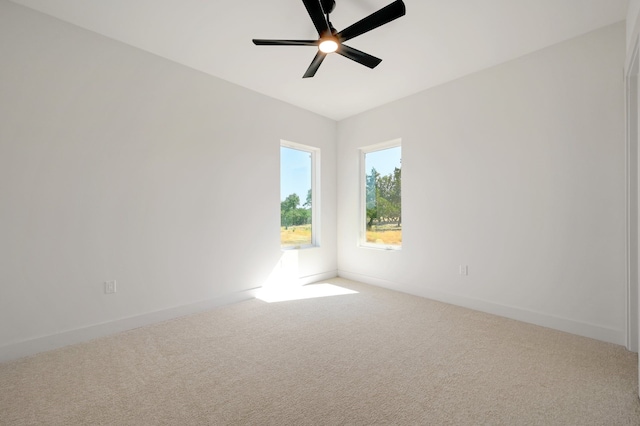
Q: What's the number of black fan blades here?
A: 5